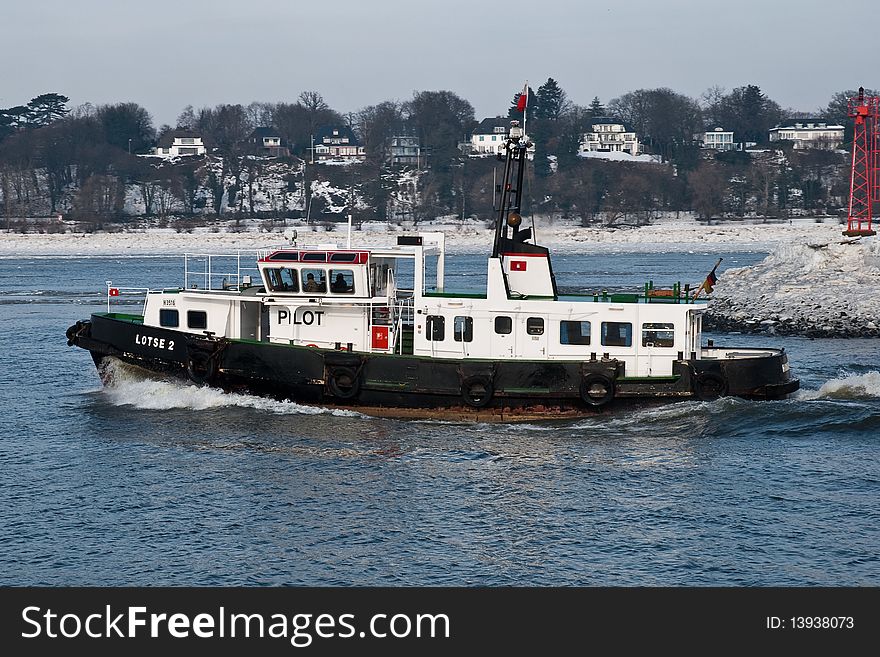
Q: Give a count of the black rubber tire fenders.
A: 5